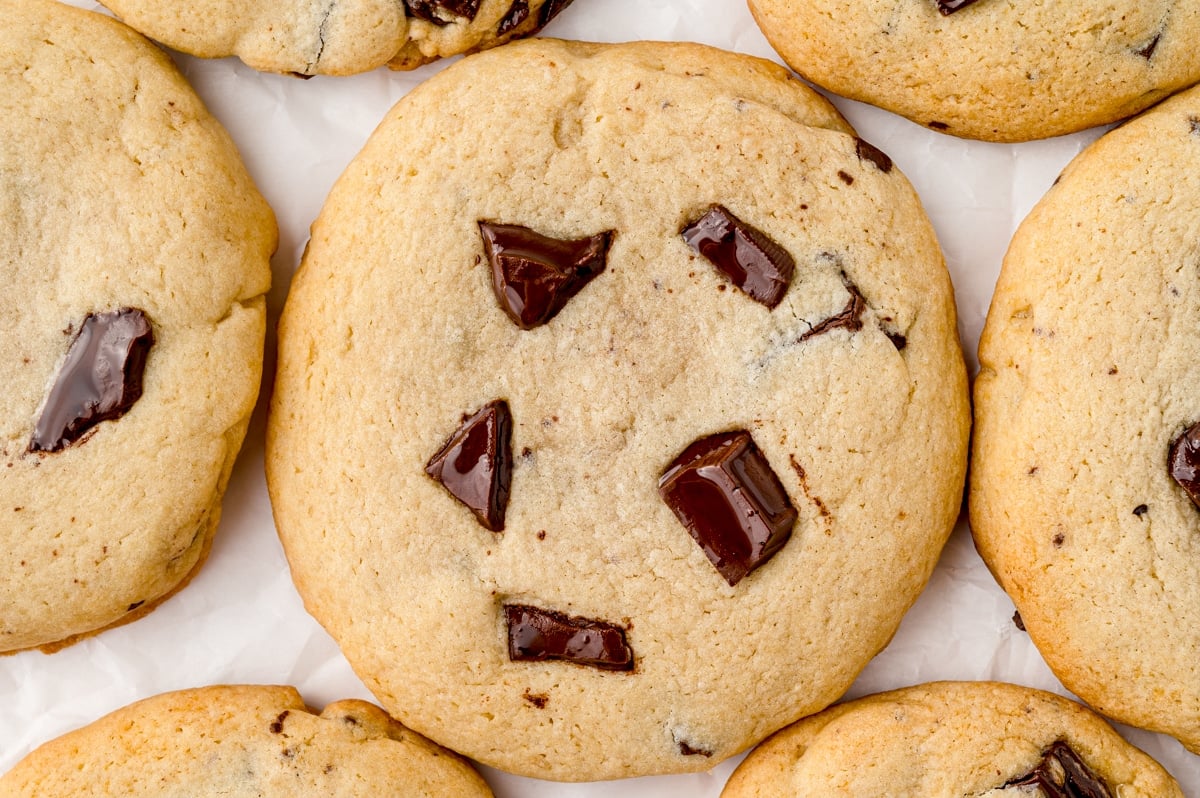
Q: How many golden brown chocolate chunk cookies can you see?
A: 7